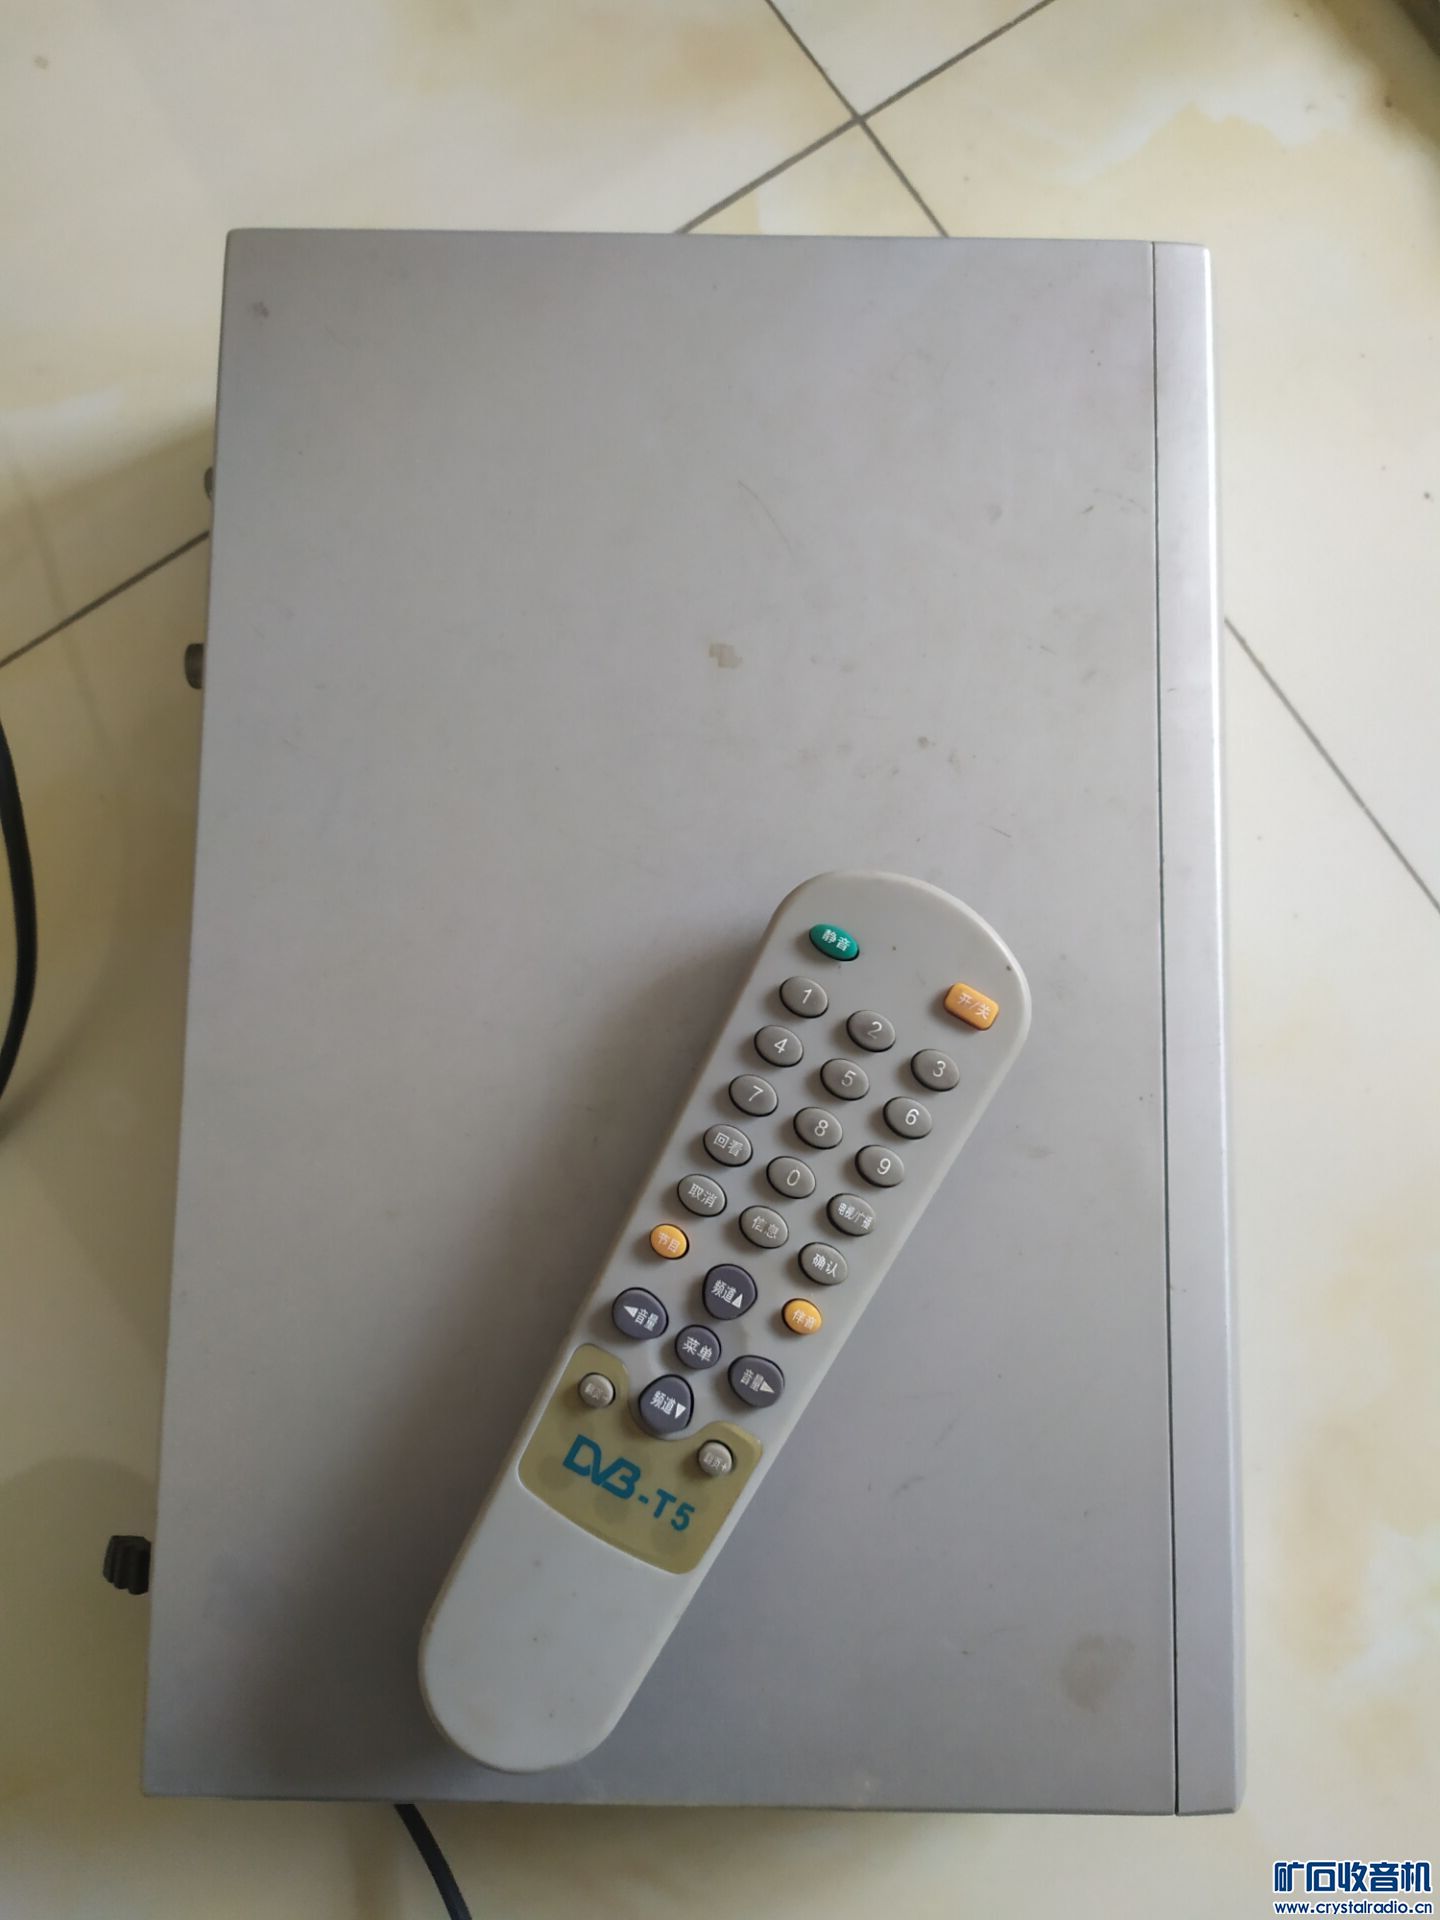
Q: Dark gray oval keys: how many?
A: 15